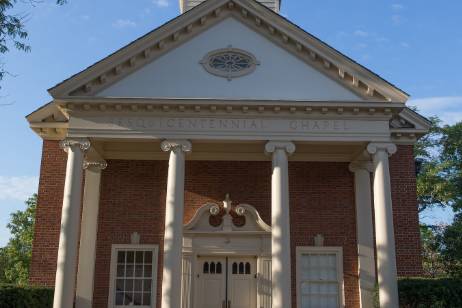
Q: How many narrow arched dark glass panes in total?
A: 6